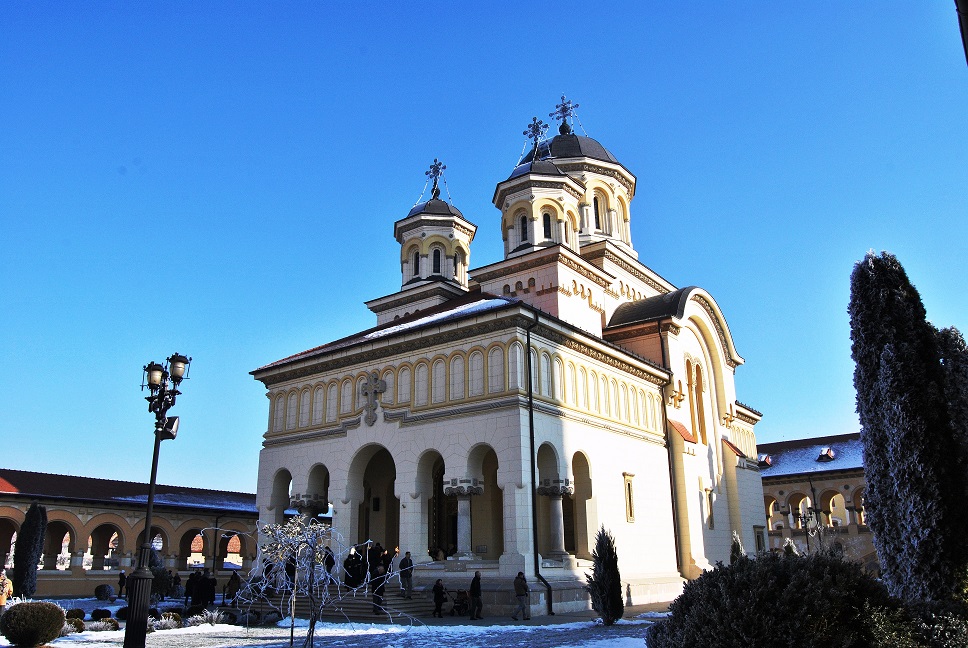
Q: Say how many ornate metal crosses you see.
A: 3